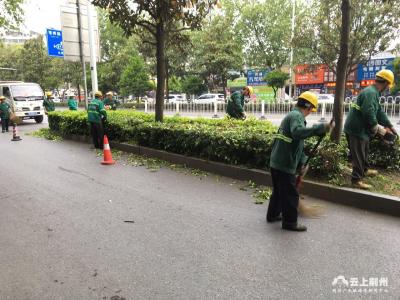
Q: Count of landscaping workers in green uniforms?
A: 8